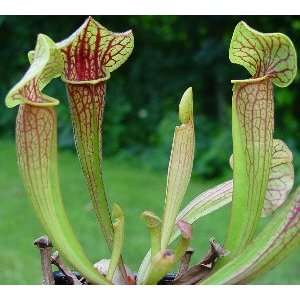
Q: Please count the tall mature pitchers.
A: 3